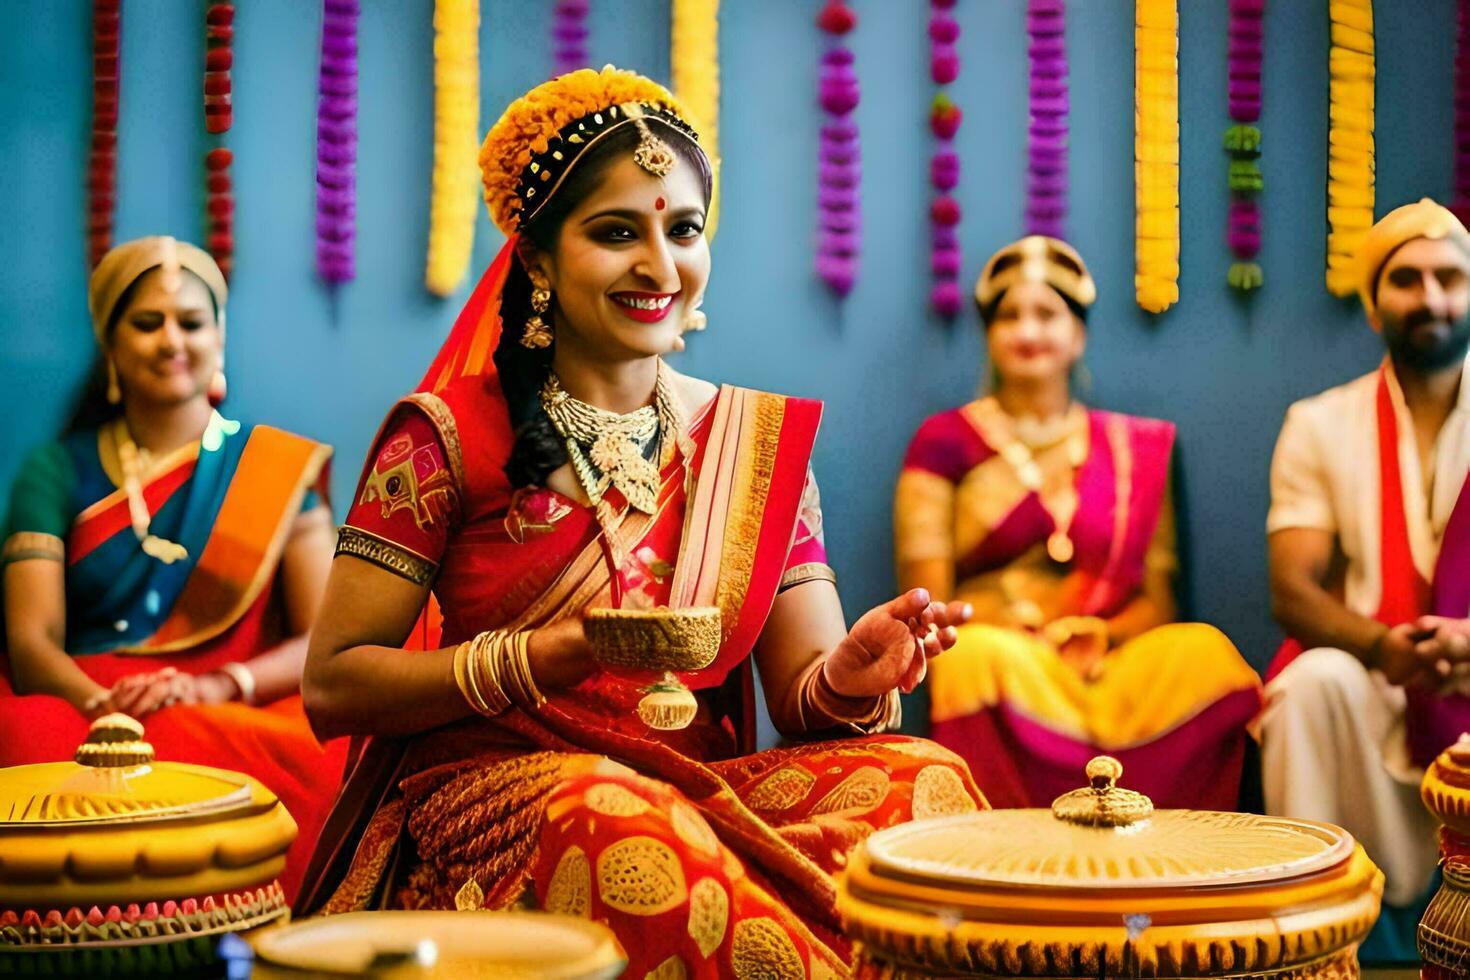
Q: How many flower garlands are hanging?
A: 13